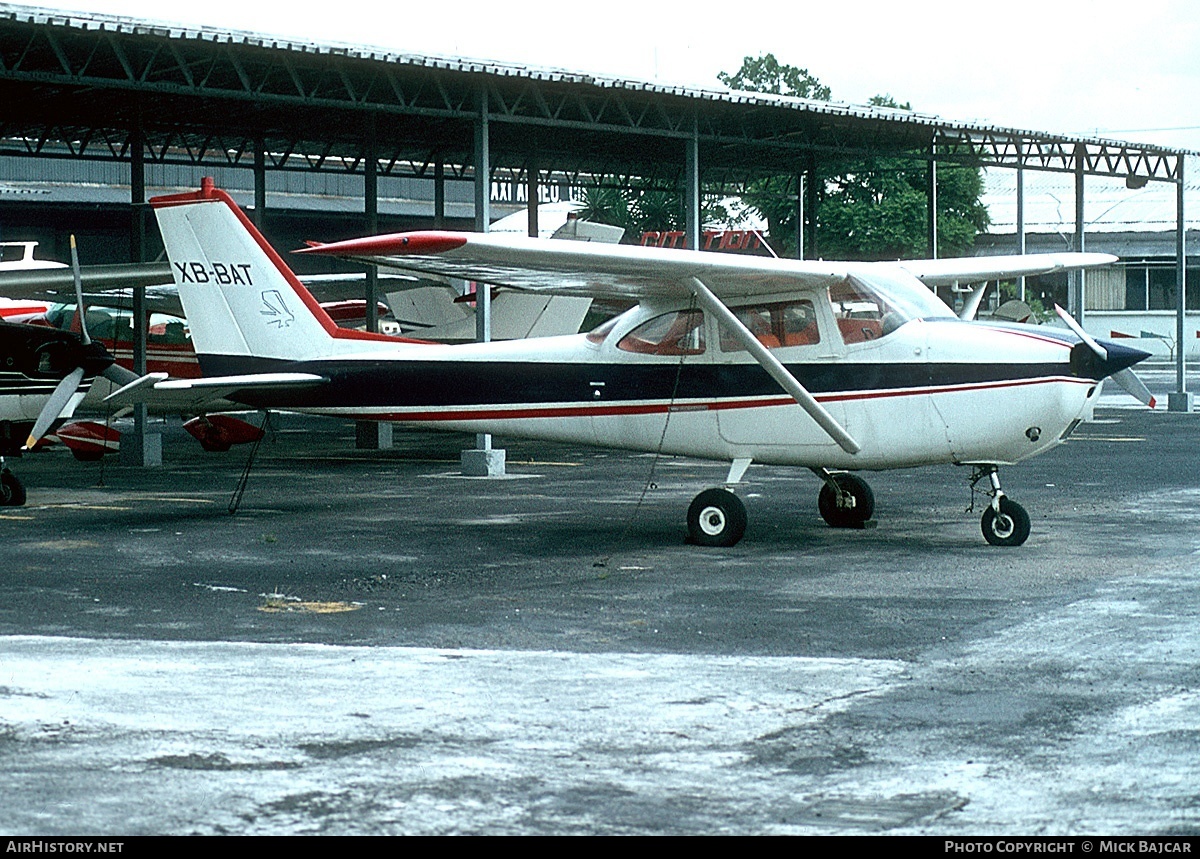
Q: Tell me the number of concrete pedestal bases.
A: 4